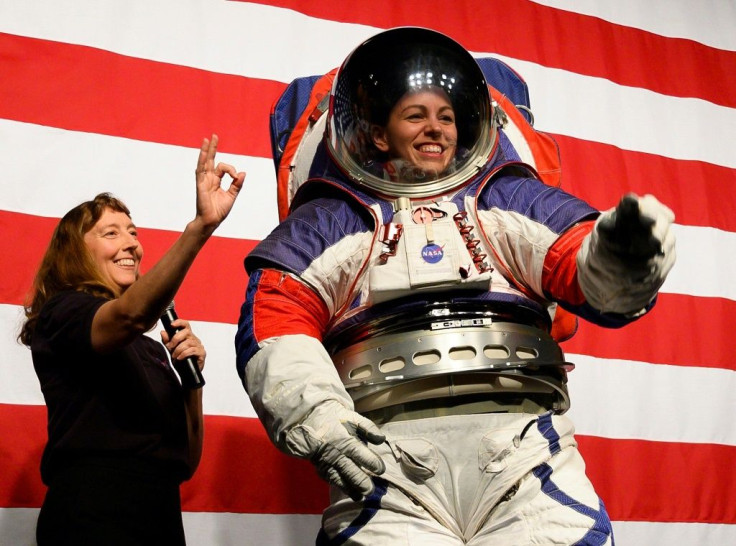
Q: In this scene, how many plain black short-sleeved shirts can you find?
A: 1